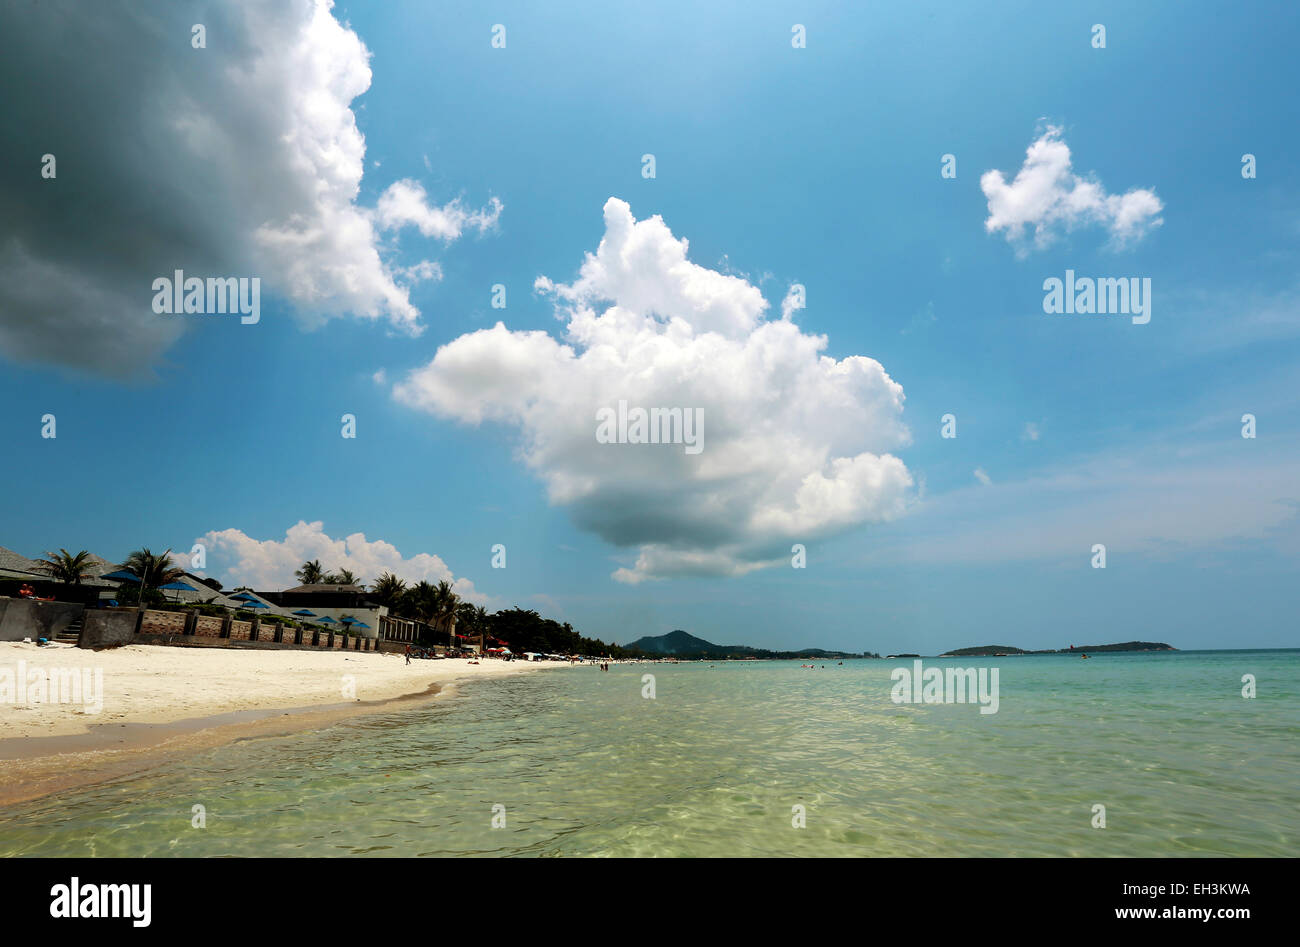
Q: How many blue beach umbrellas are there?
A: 8